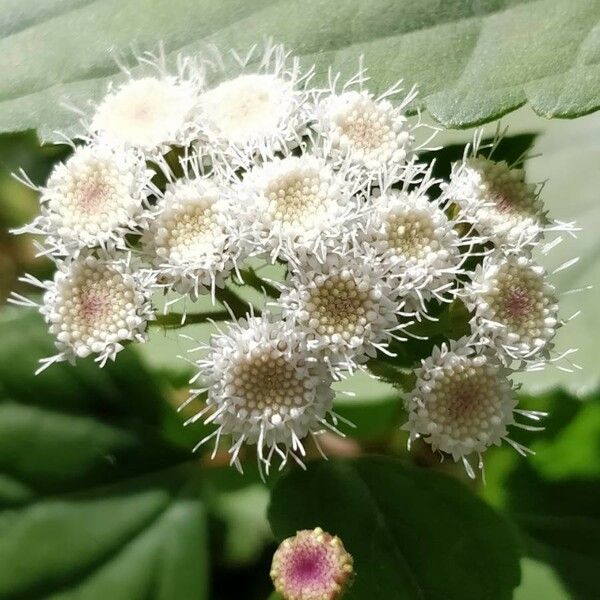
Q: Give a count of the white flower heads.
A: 13